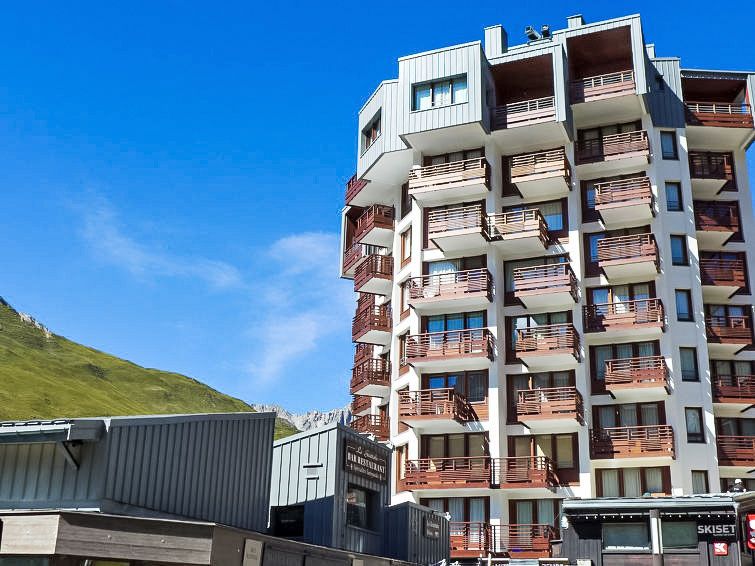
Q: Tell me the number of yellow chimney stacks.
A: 0